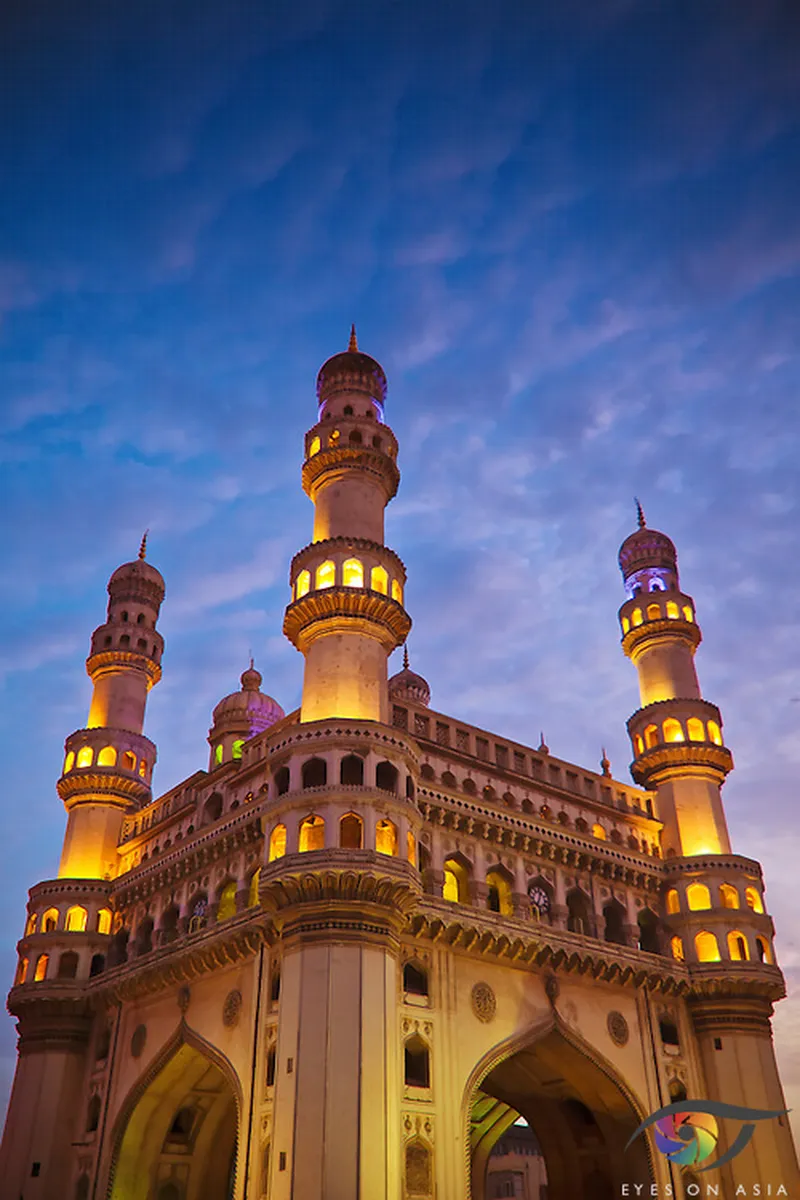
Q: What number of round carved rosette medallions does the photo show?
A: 4